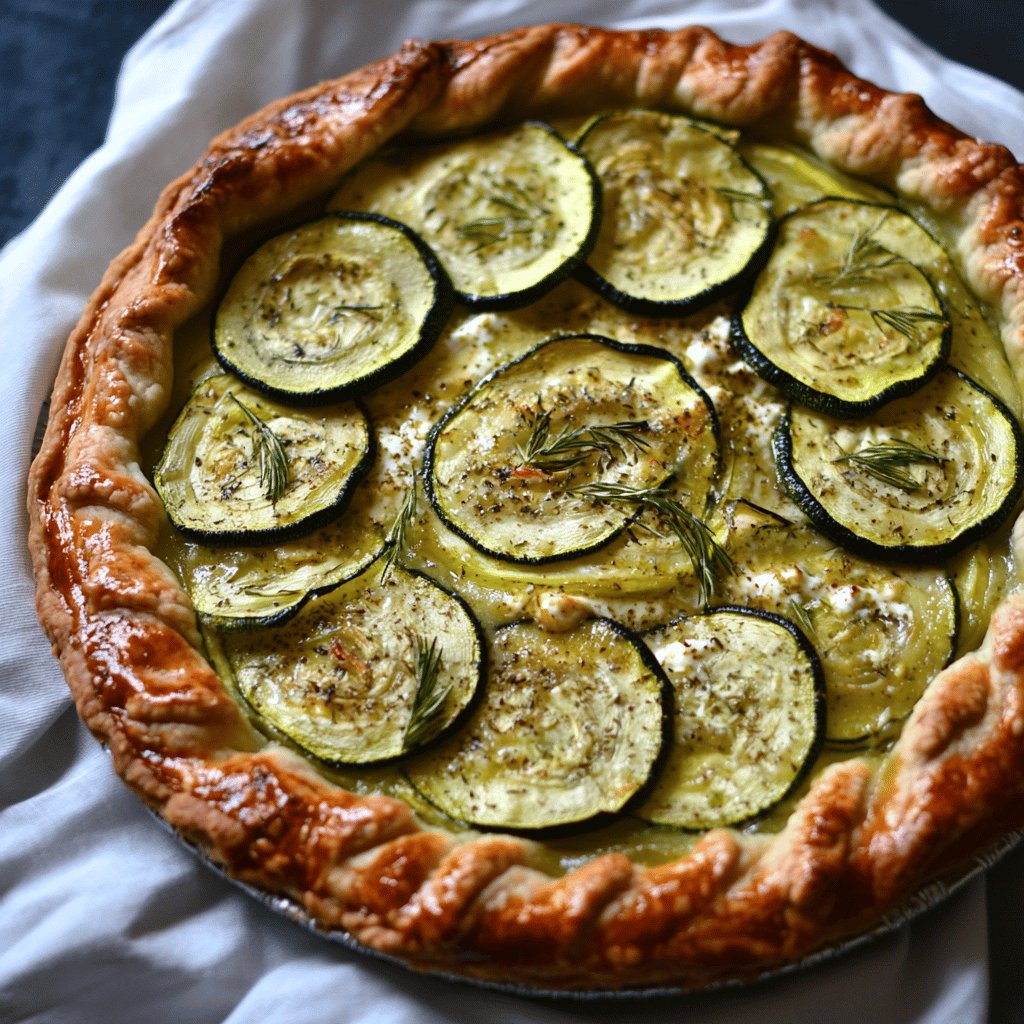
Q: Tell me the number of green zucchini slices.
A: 12